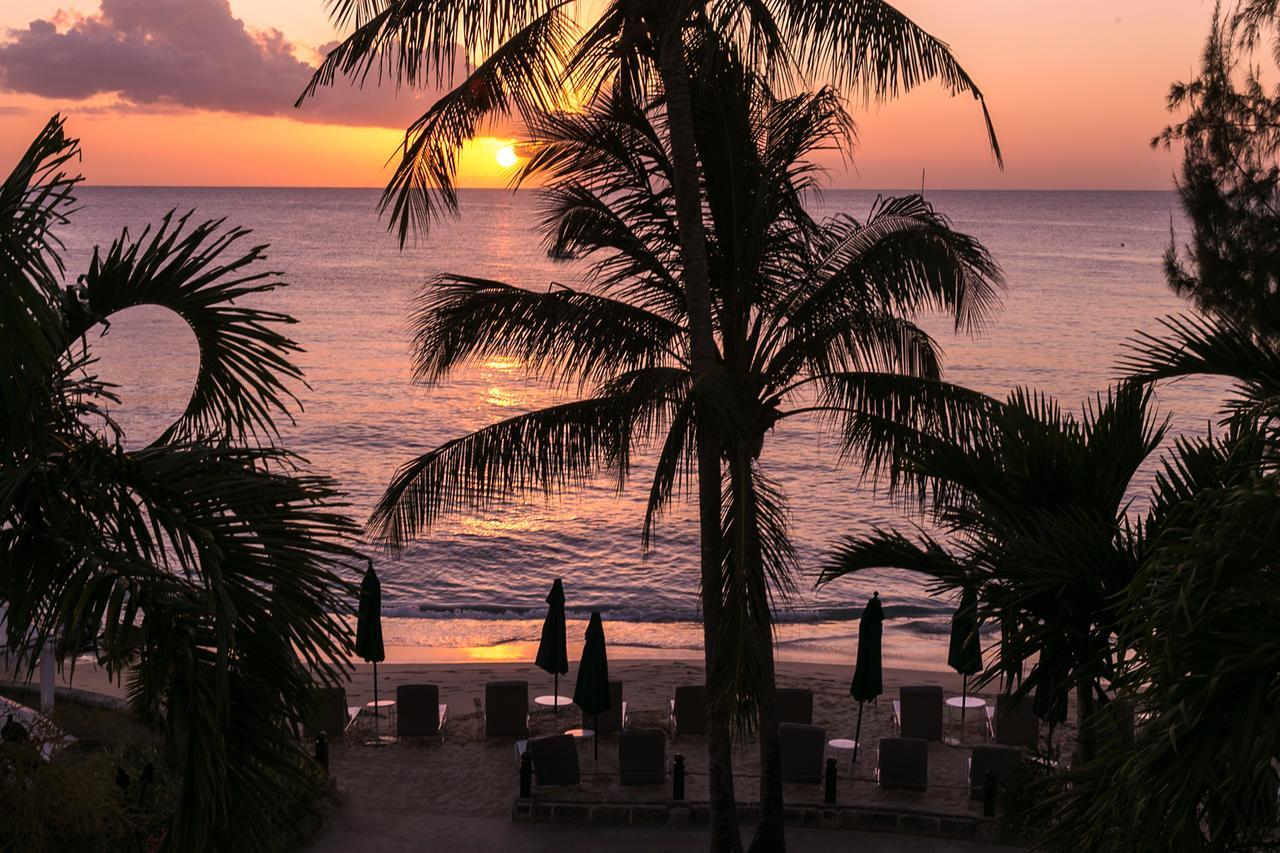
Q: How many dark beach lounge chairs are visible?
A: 13